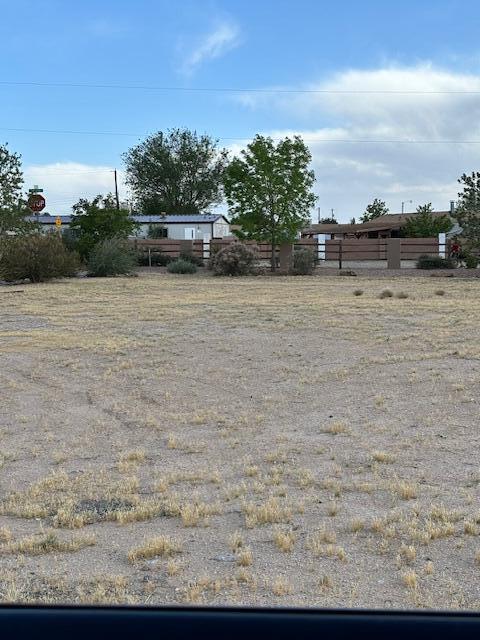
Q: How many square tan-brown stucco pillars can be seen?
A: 3